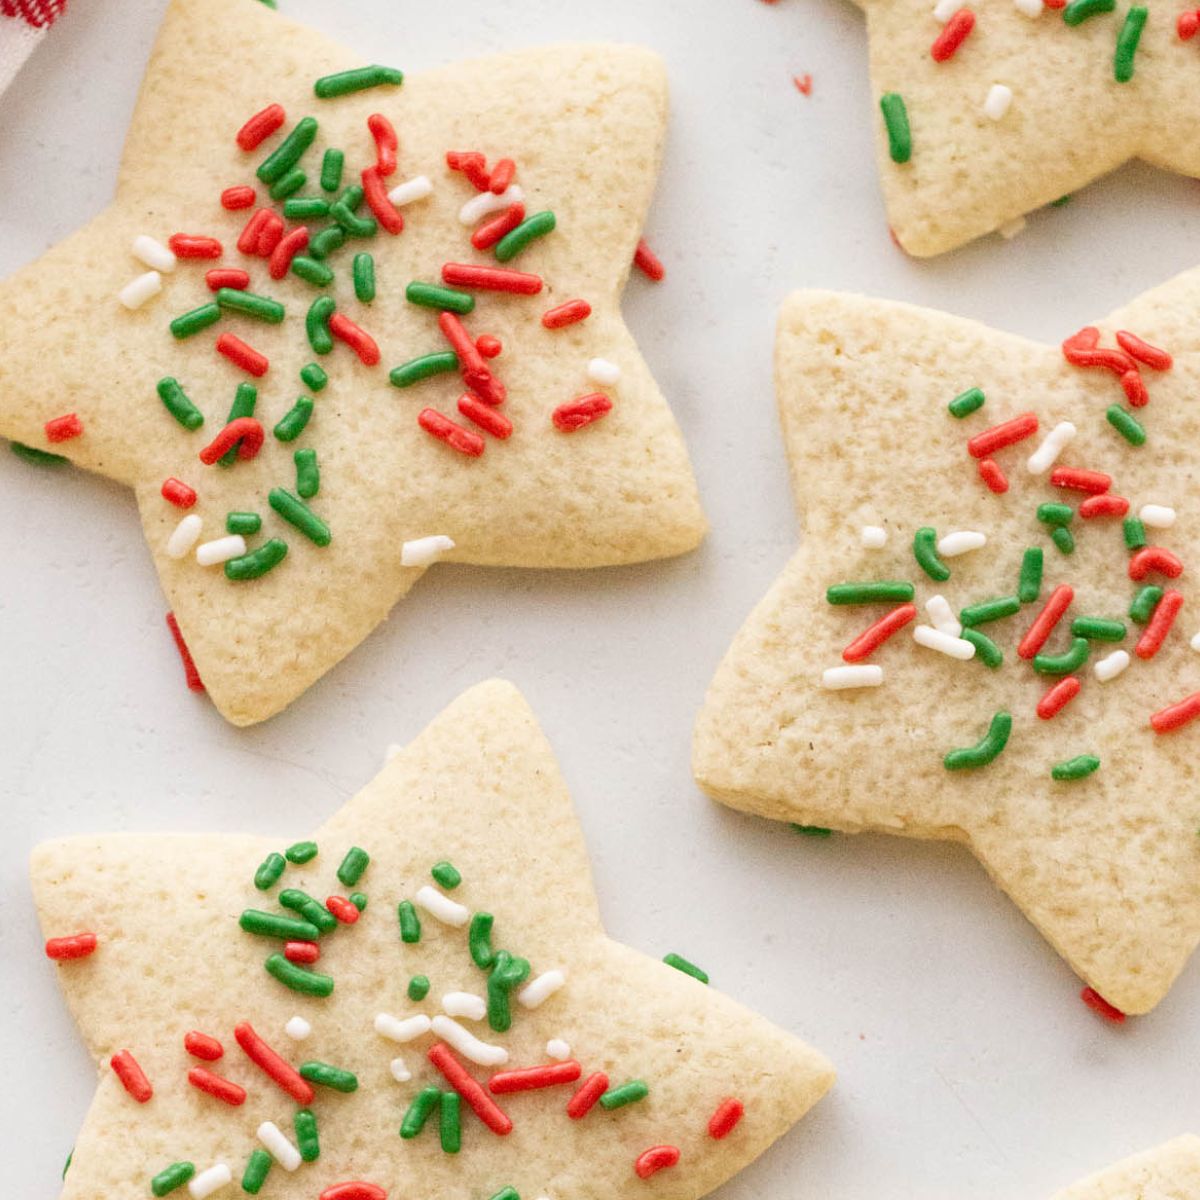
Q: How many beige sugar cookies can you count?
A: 5